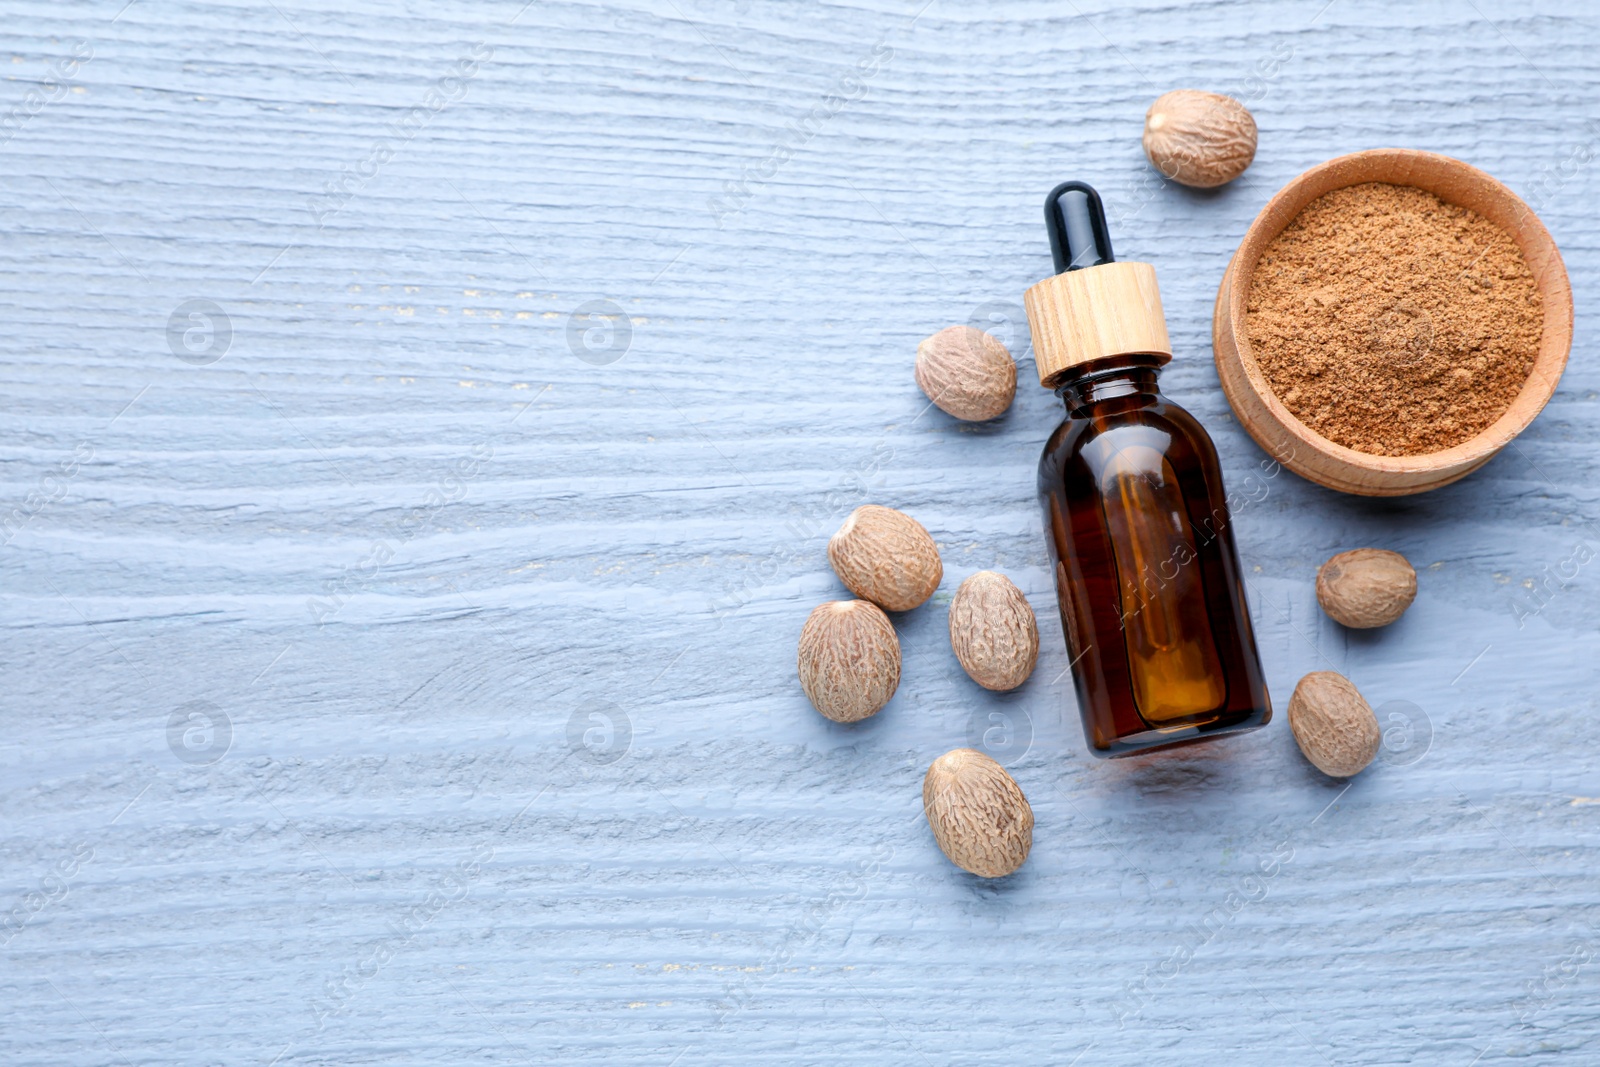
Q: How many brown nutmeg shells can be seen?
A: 8